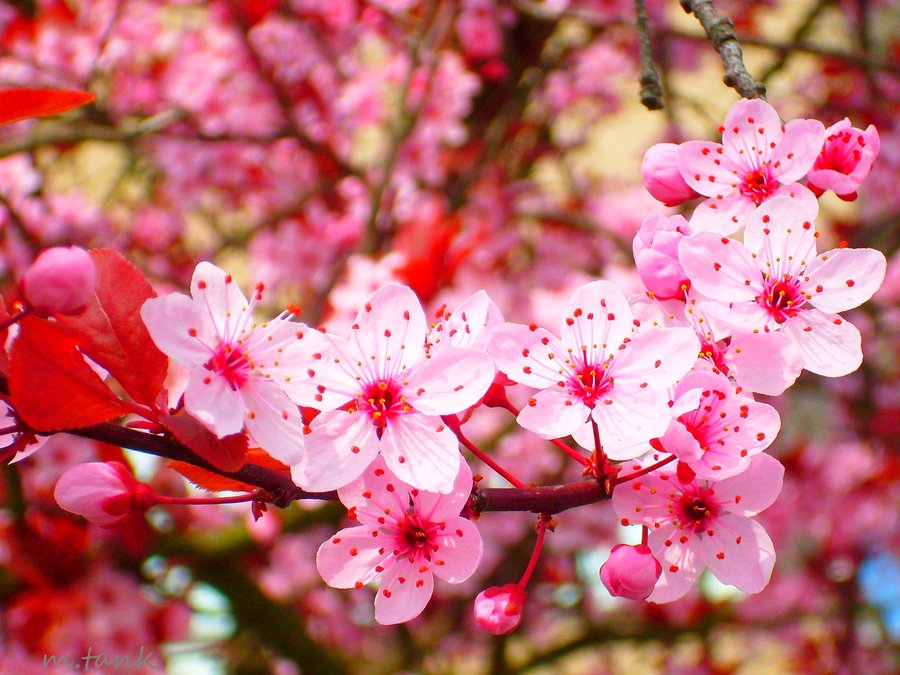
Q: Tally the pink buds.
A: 6